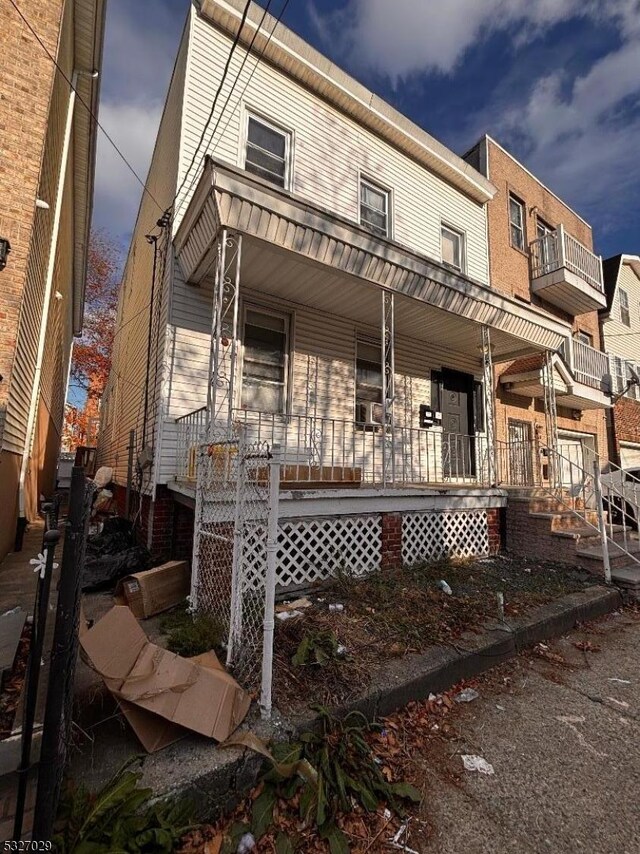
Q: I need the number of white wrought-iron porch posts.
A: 4